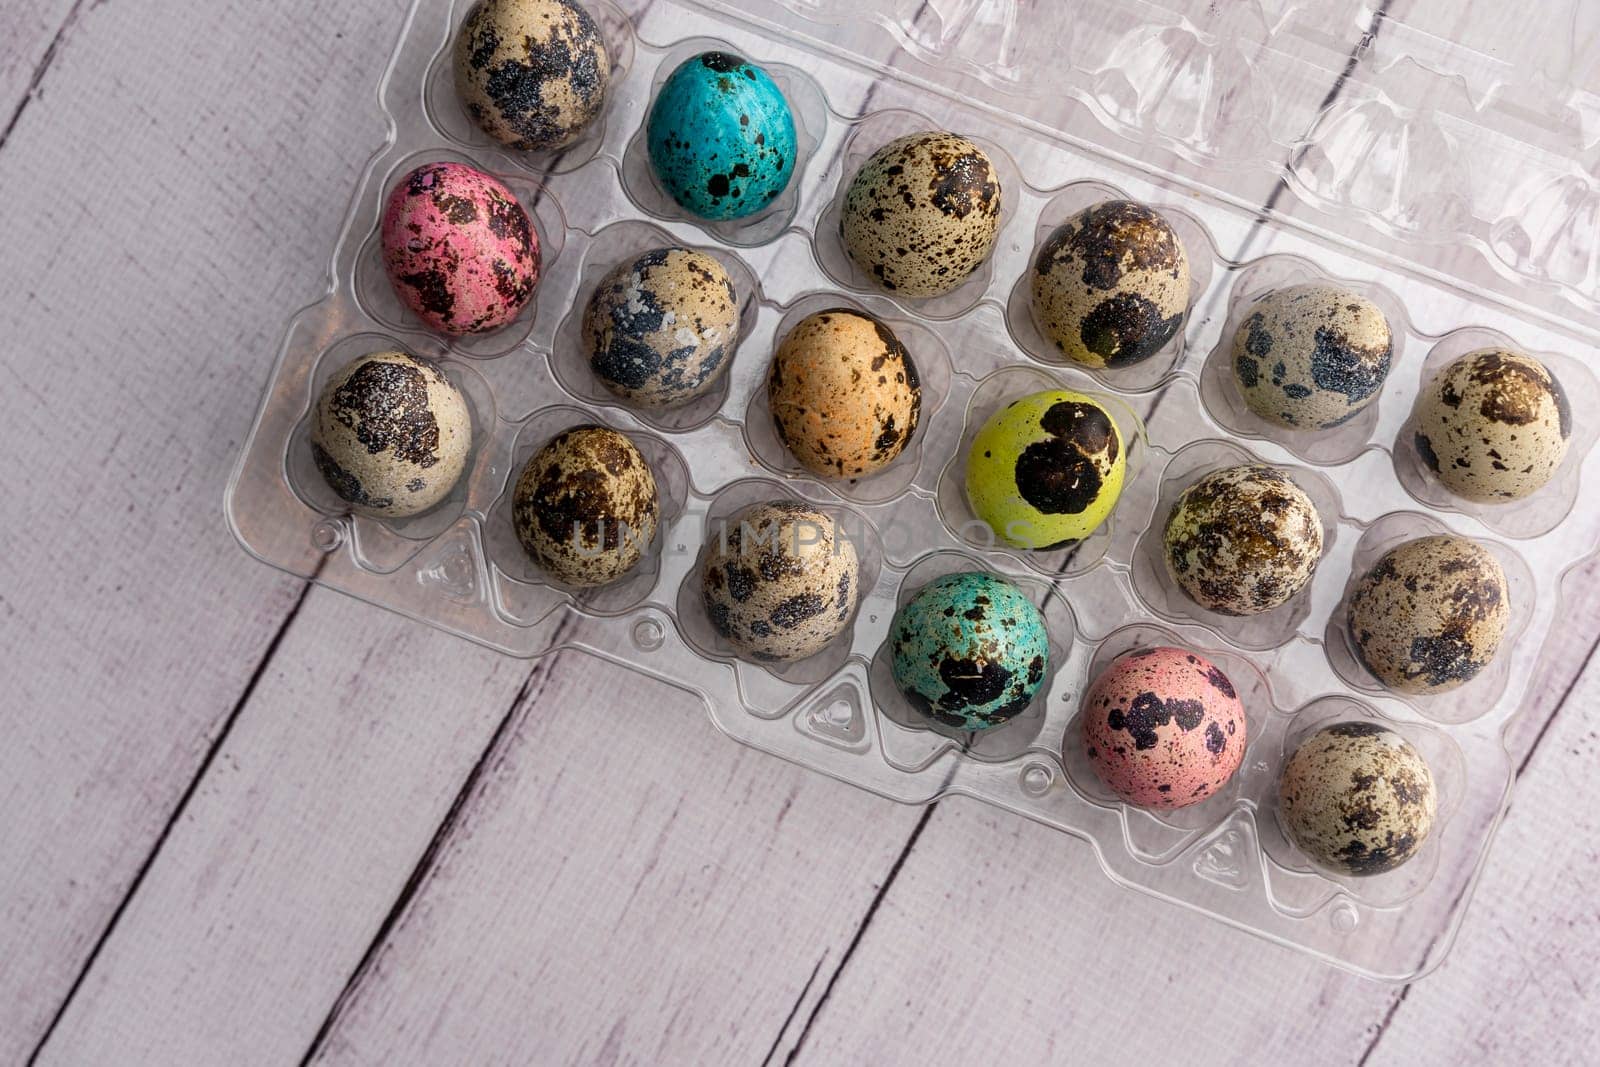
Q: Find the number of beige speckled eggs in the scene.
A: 12